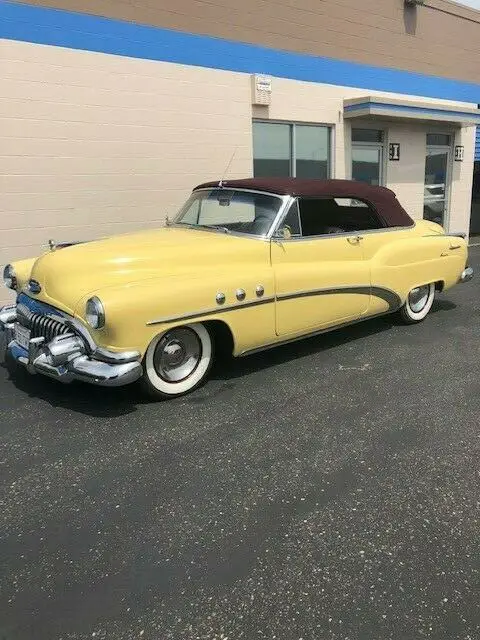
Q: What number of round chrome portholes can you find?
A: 3